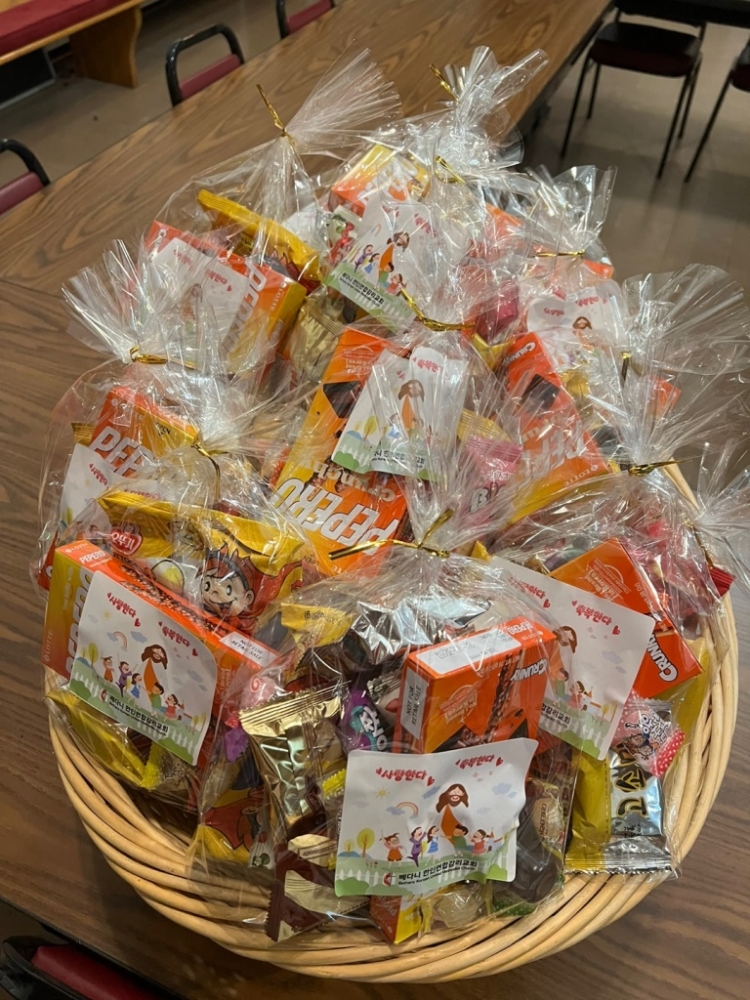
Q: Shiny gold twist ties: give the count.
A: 11